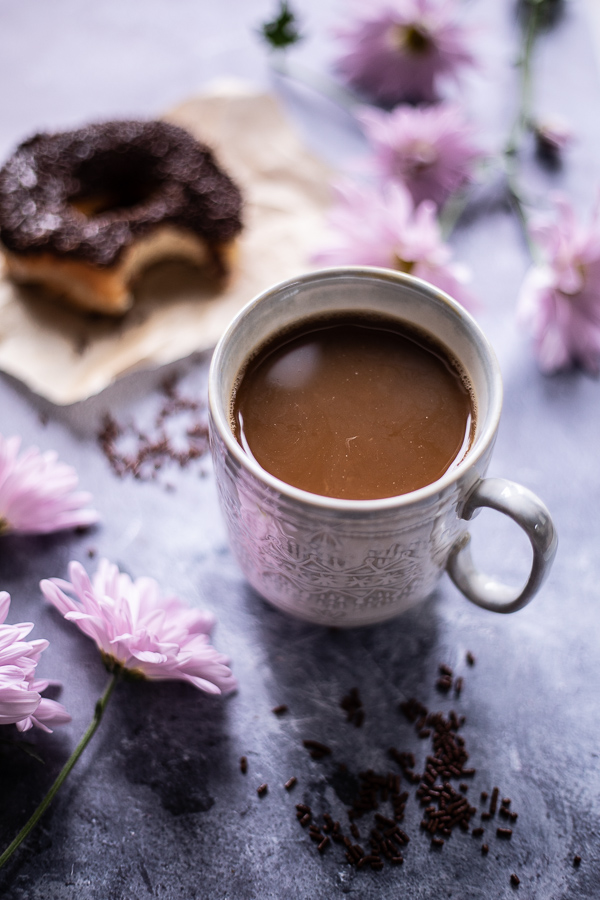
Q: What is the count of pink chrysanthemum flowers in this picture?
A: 7